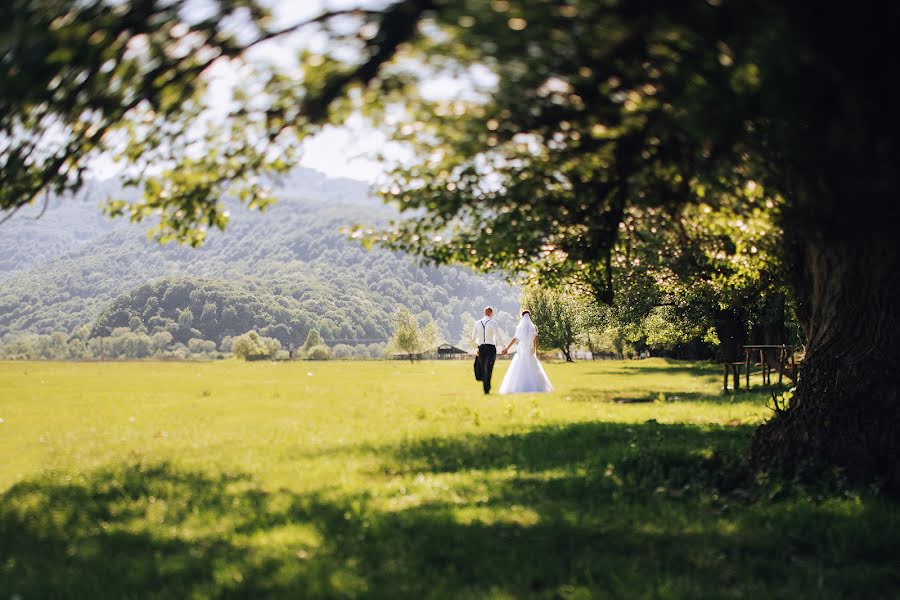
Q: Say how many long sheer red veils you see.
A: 0